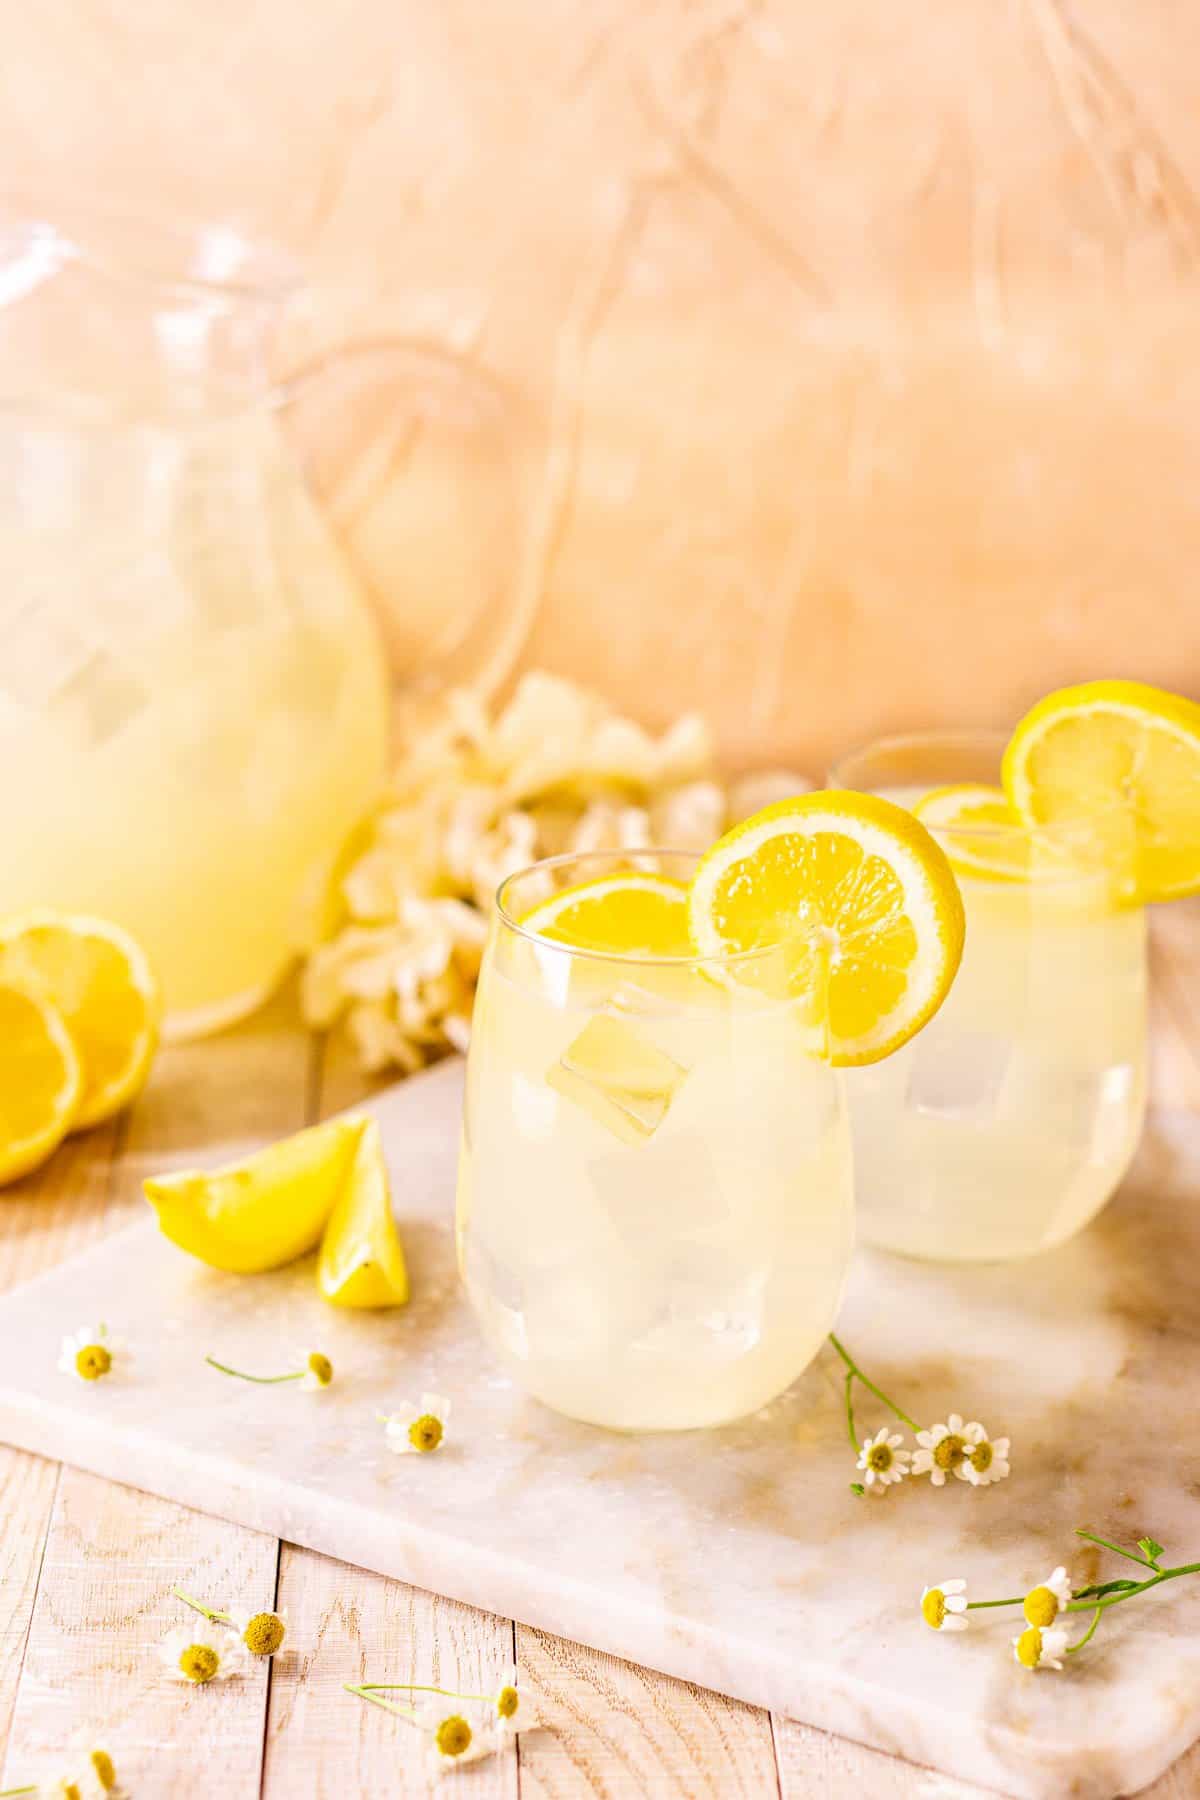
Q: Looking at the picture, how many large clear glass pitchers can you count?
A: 1